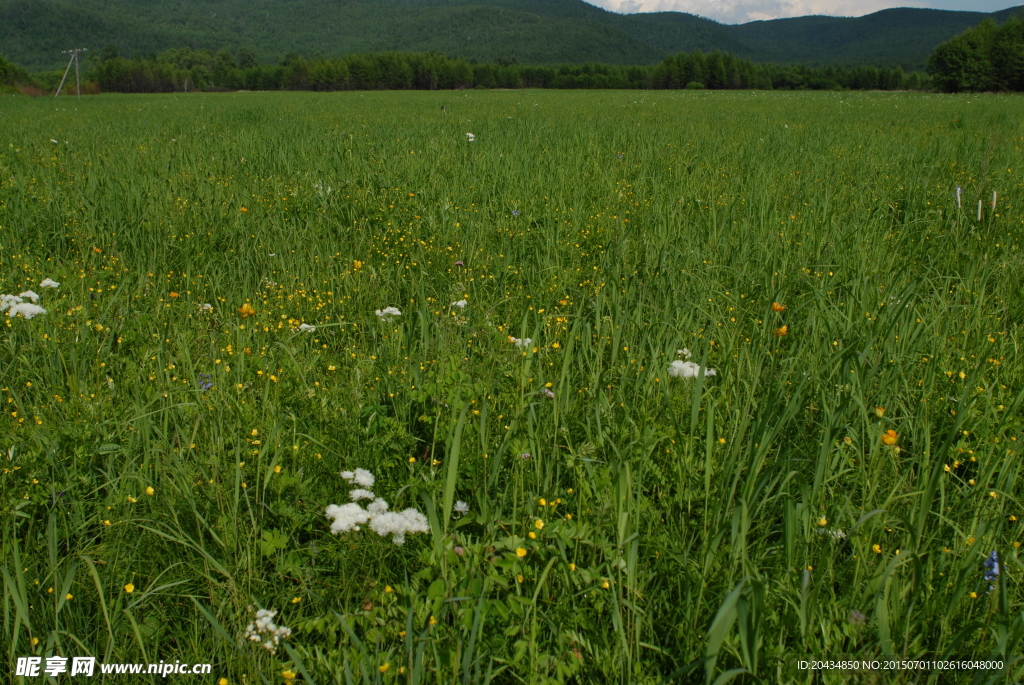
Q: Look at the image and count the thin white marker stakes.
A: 3